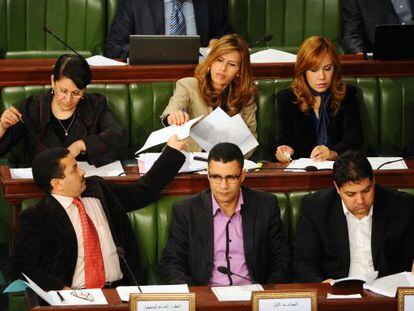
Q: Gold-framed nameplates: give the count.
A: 3